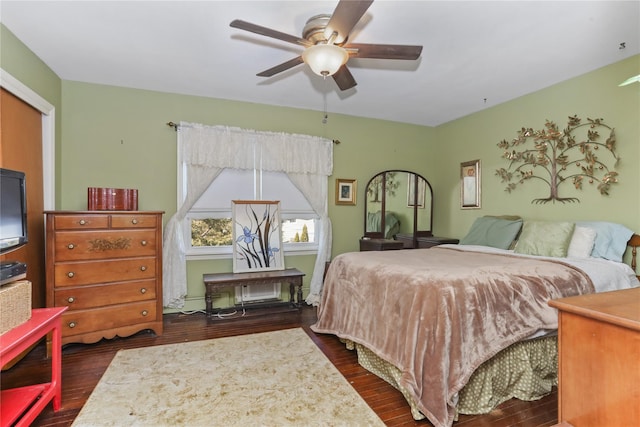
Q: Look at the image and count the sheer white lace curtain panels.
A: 2